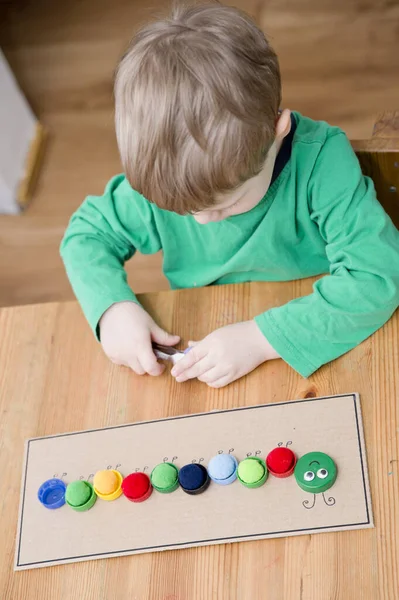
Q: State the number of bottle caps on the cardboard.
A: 10